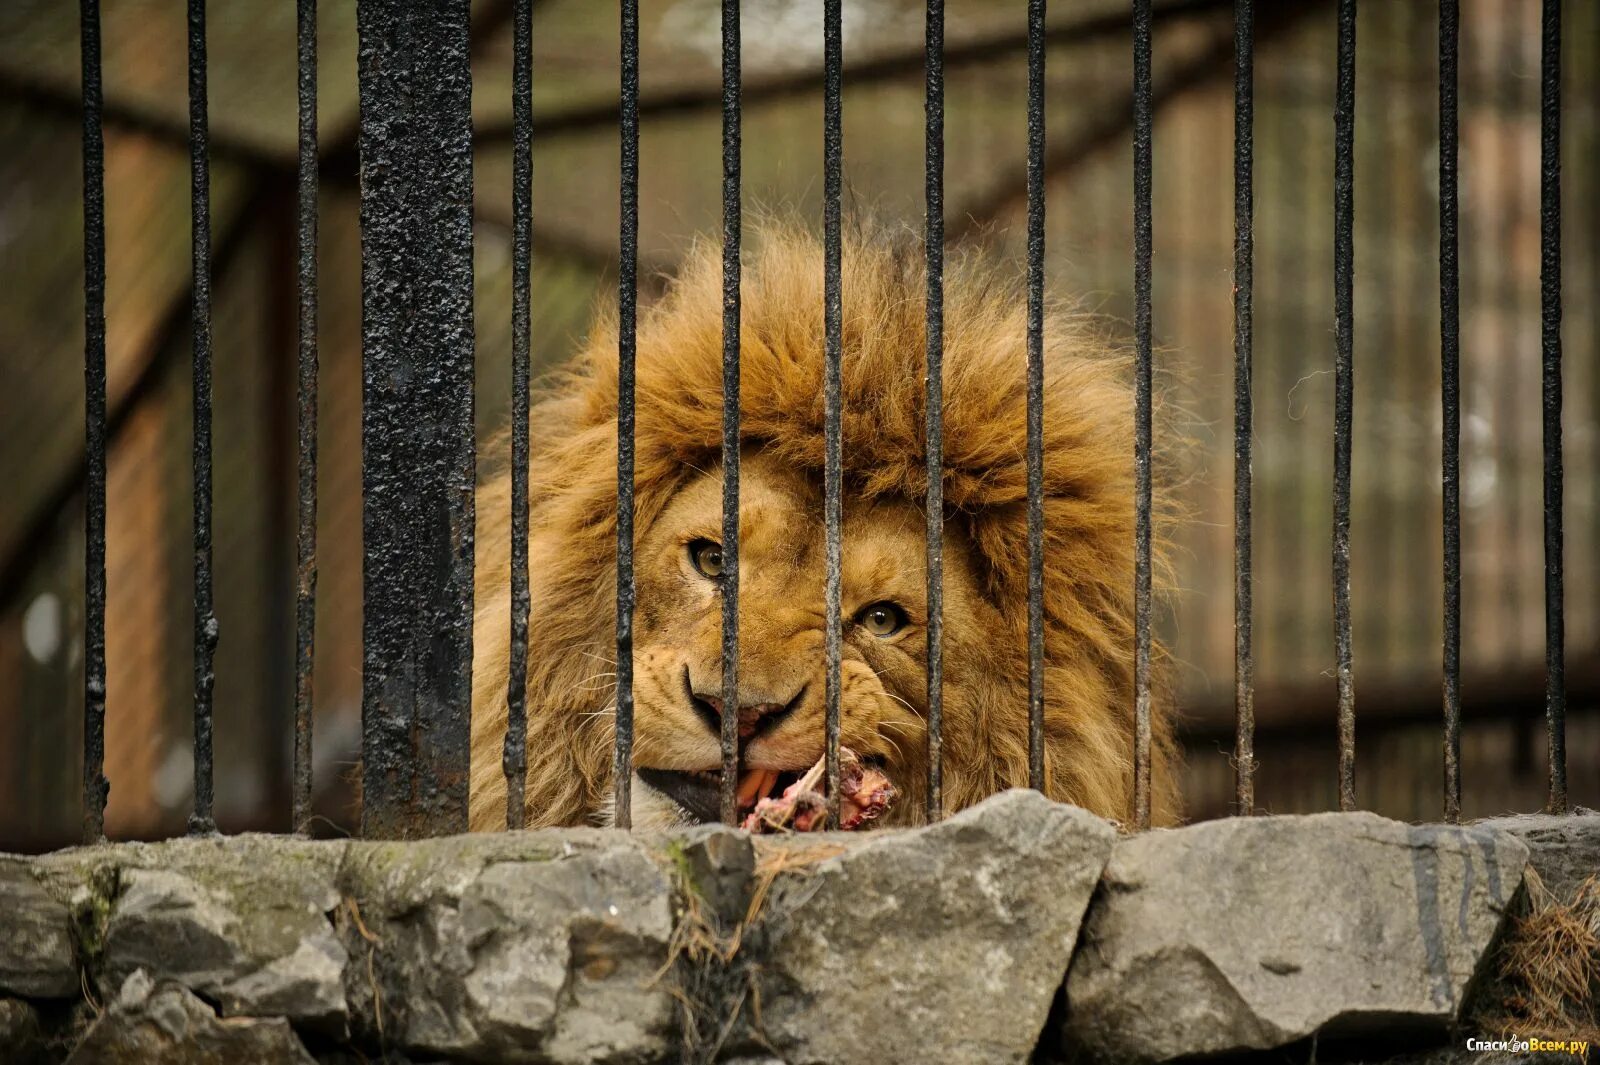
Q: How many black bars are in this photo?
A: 15